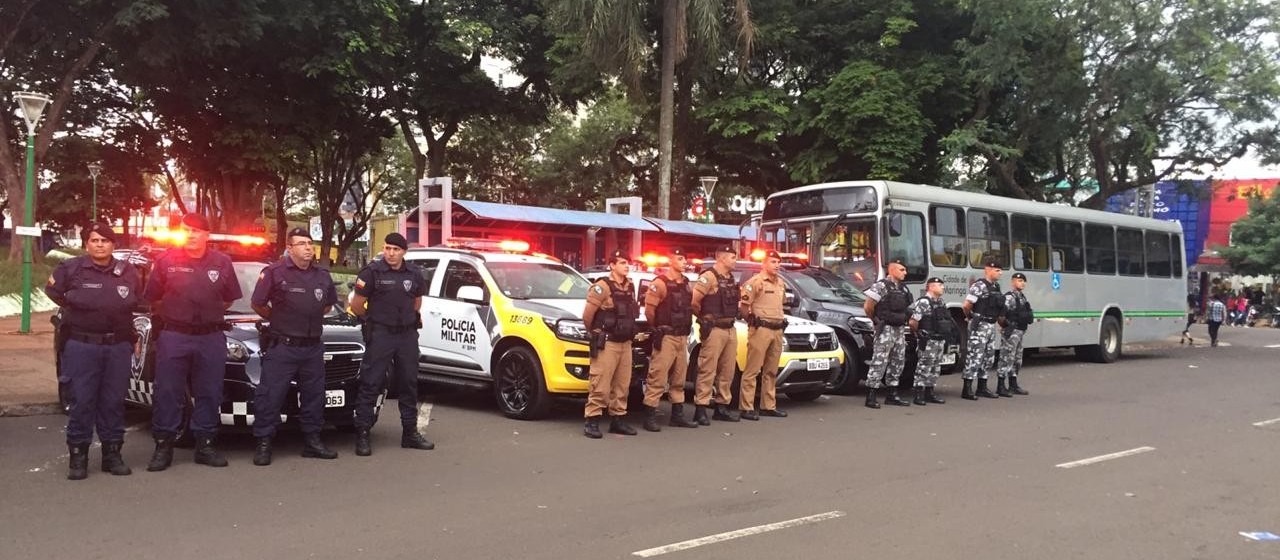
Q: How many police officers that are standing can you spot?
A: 12